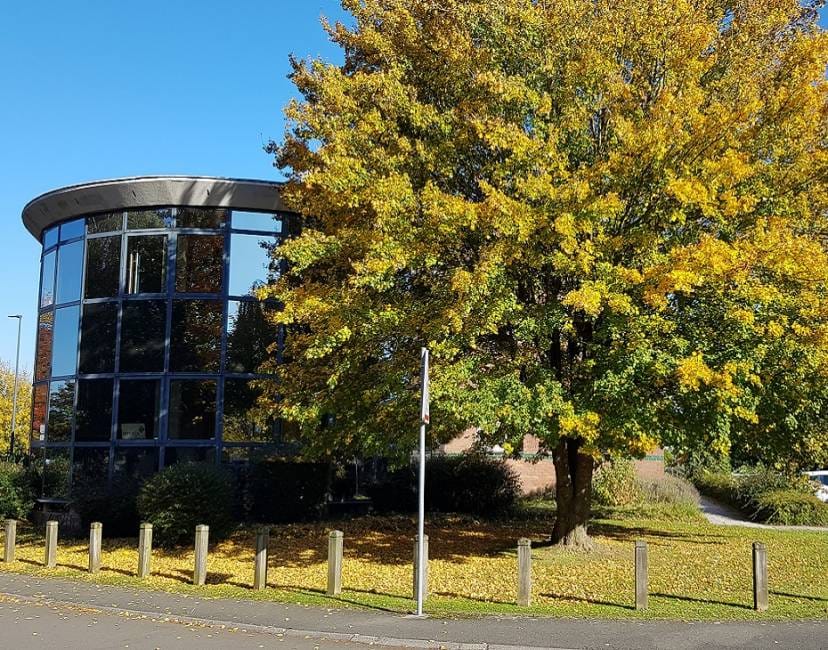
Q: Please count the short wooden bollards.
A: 11